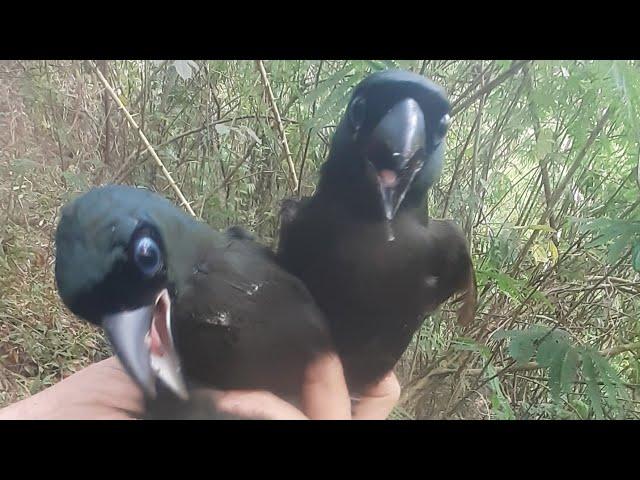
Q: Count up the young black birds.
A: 2